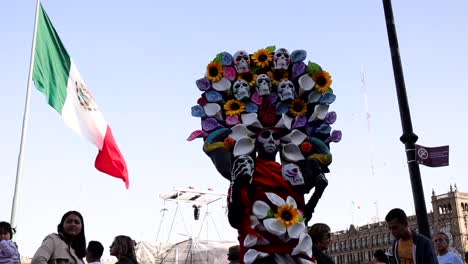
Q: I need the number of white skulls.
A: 7